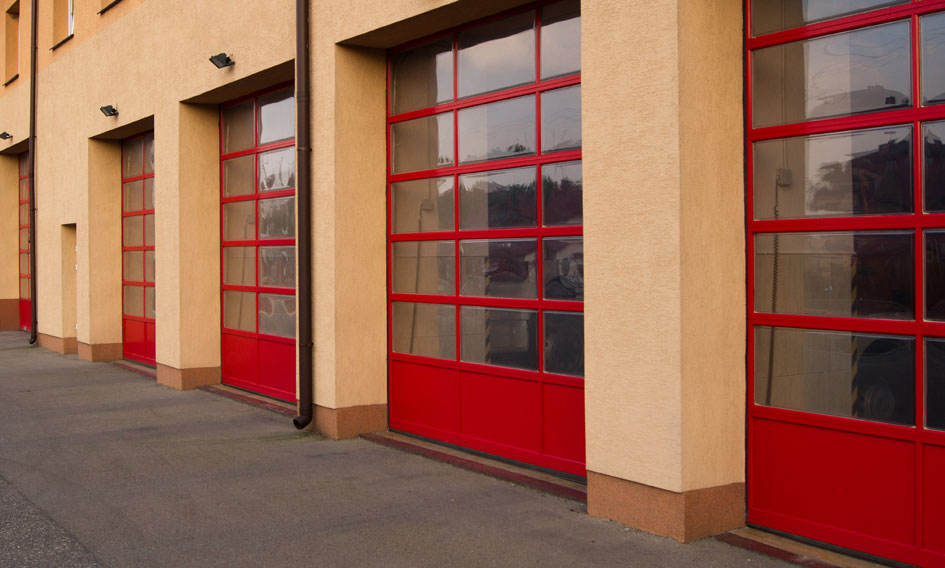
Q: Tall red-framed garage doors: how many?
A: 5